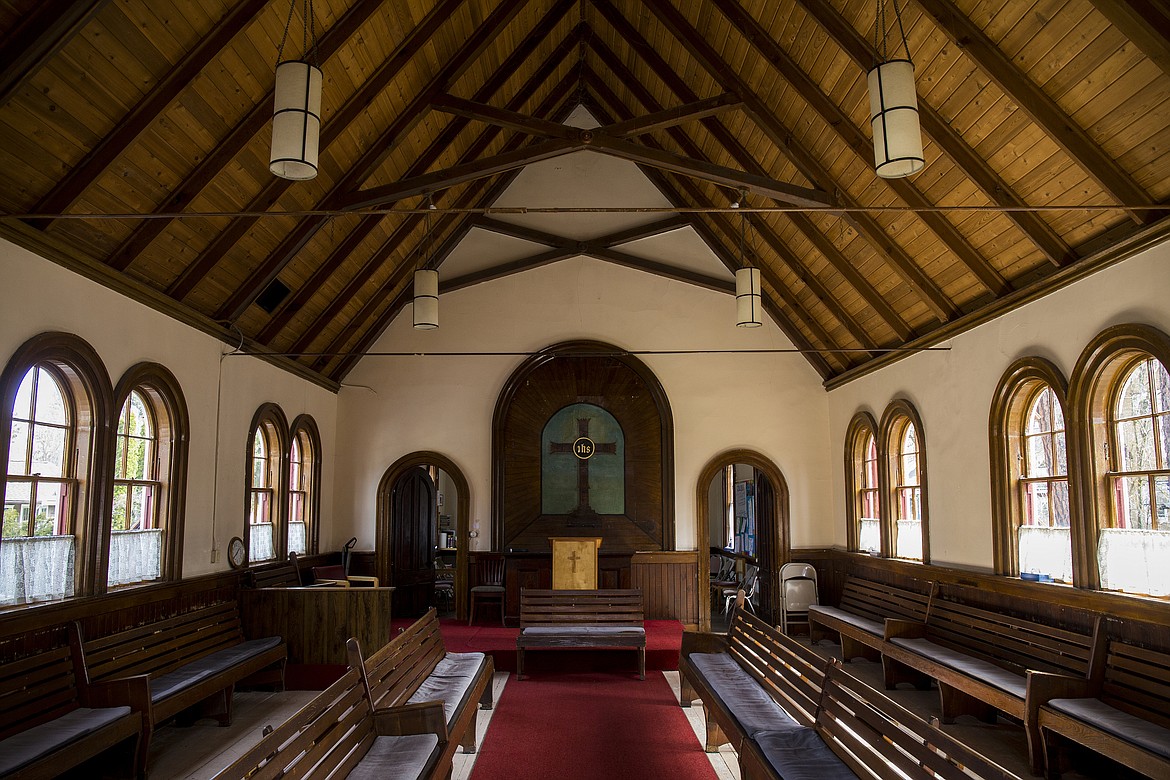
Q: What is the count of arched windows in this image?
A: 8